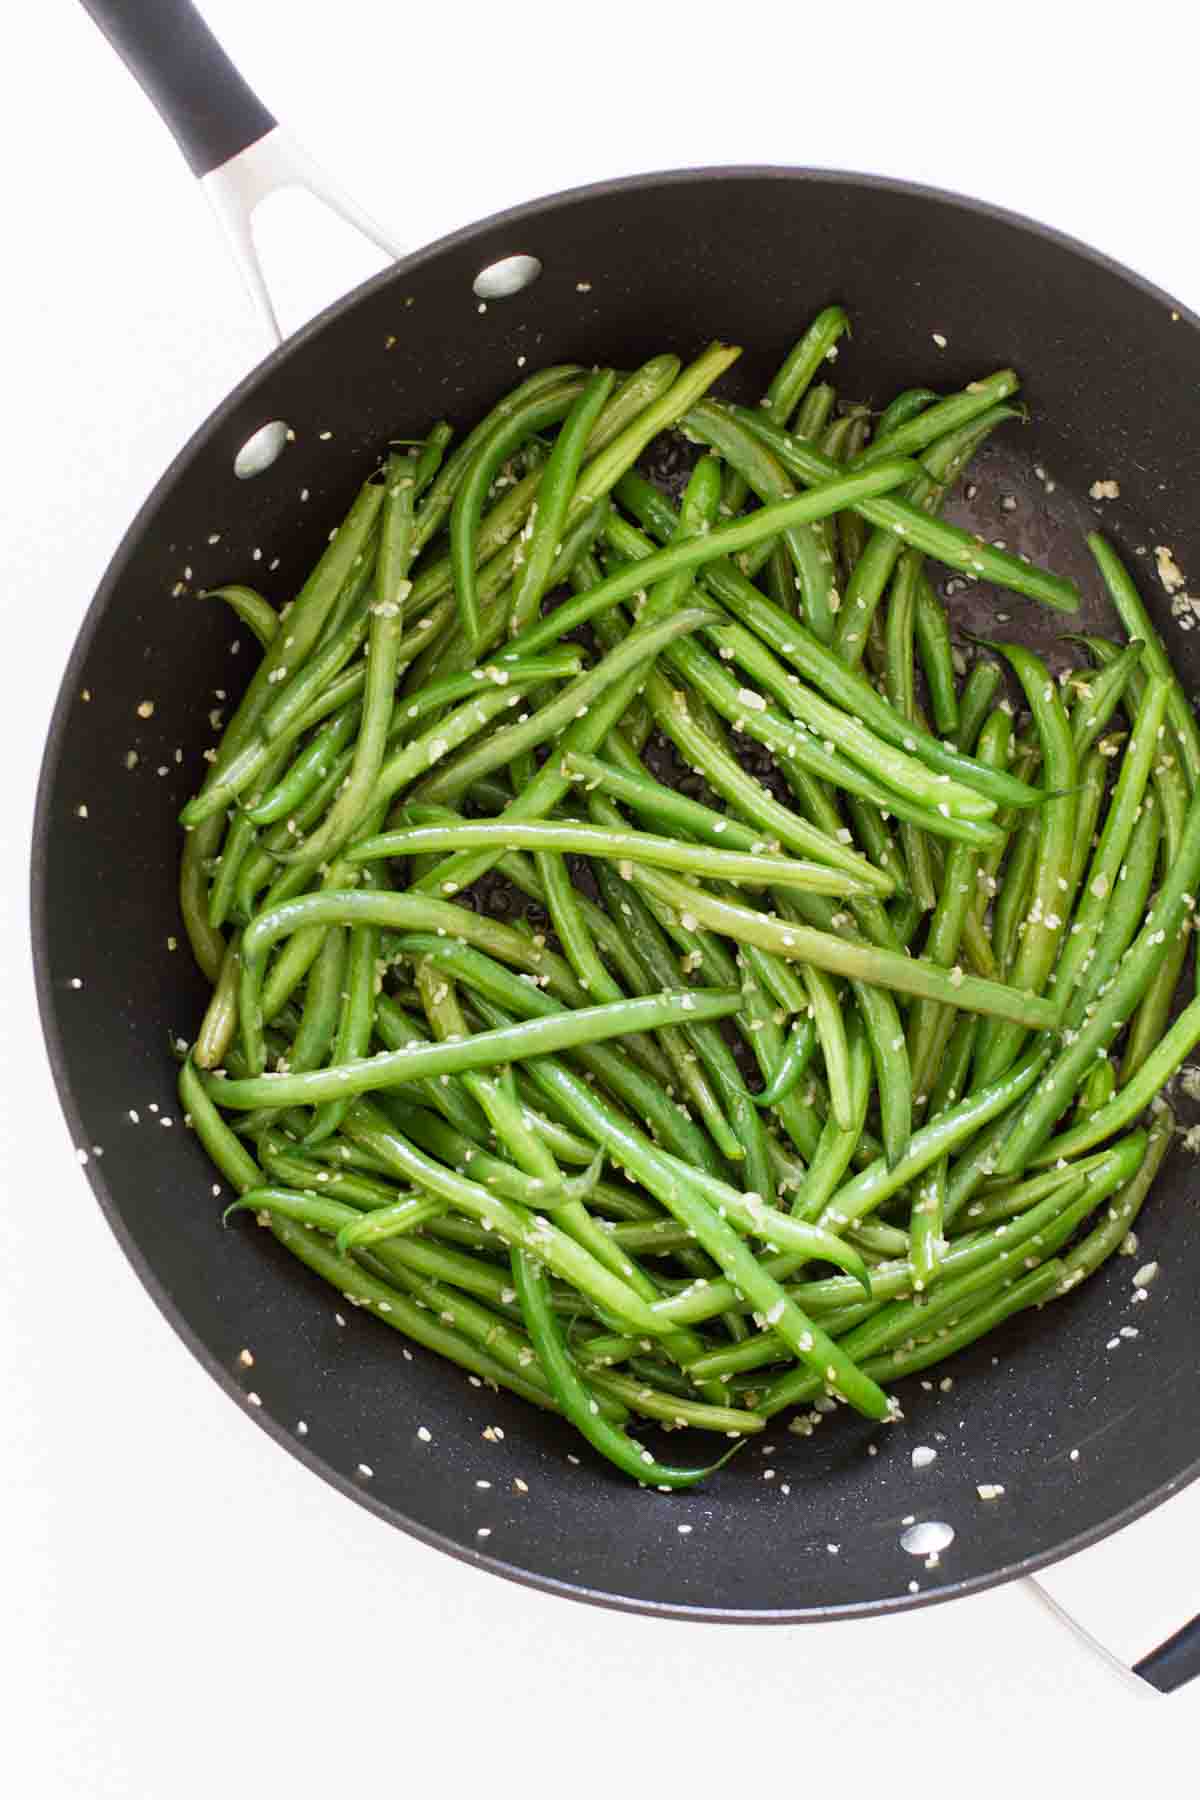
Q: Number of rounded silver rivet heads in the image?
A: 3